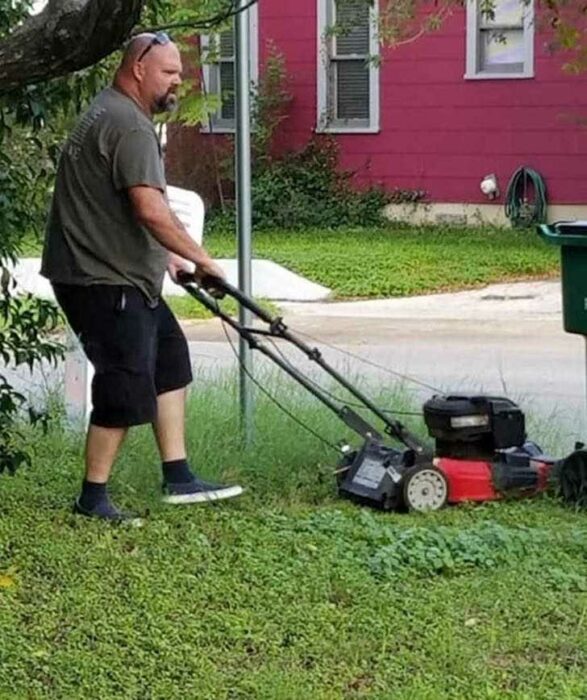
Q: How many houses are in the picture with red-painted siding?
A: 1